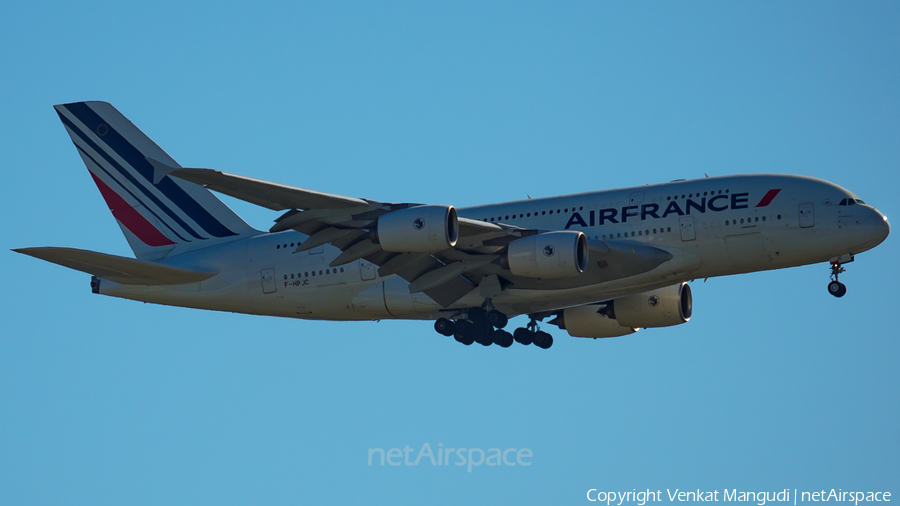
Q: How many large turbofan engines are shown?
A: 4